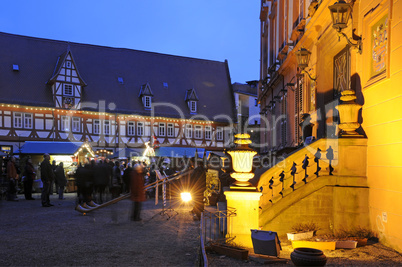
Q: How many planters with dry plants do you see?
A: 5